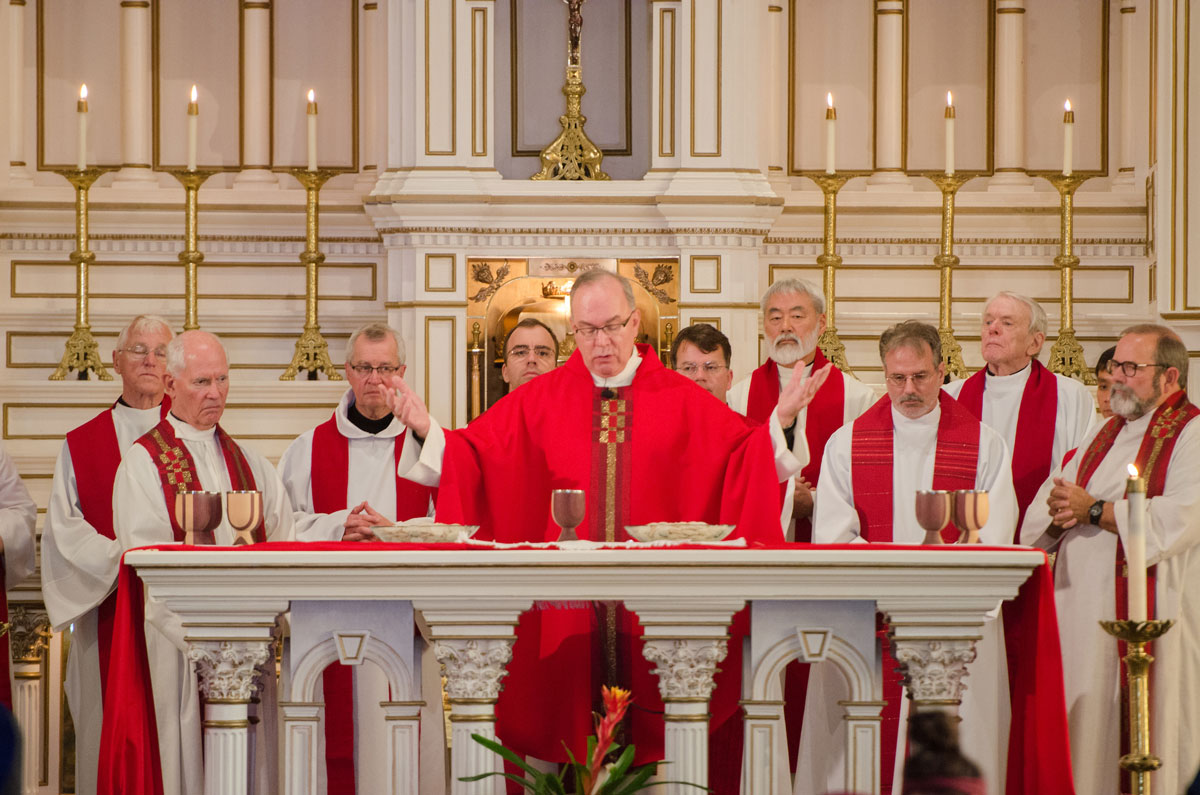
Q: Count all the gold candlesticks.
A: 7